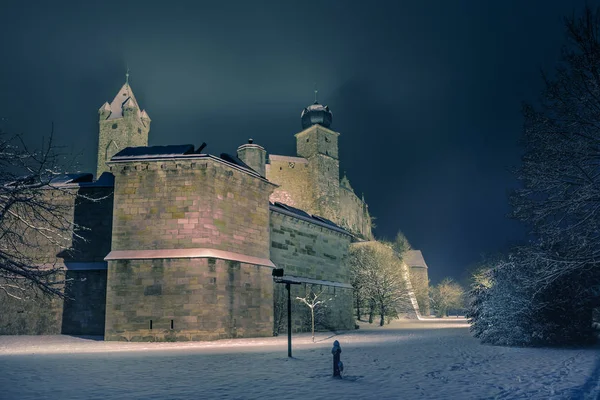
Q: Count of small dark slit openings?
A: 2